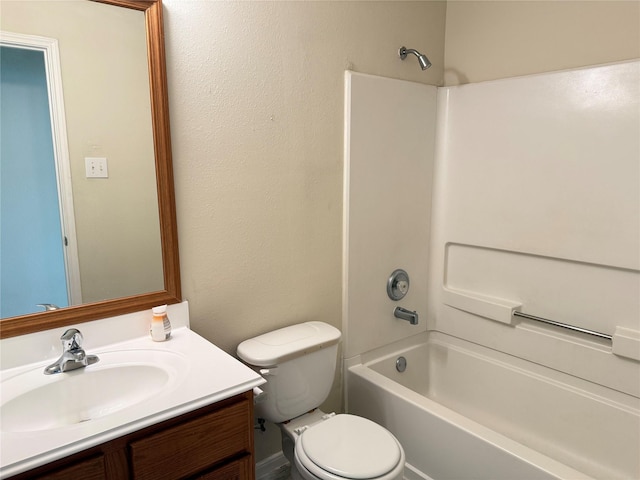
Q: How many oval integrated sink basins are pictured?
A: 1